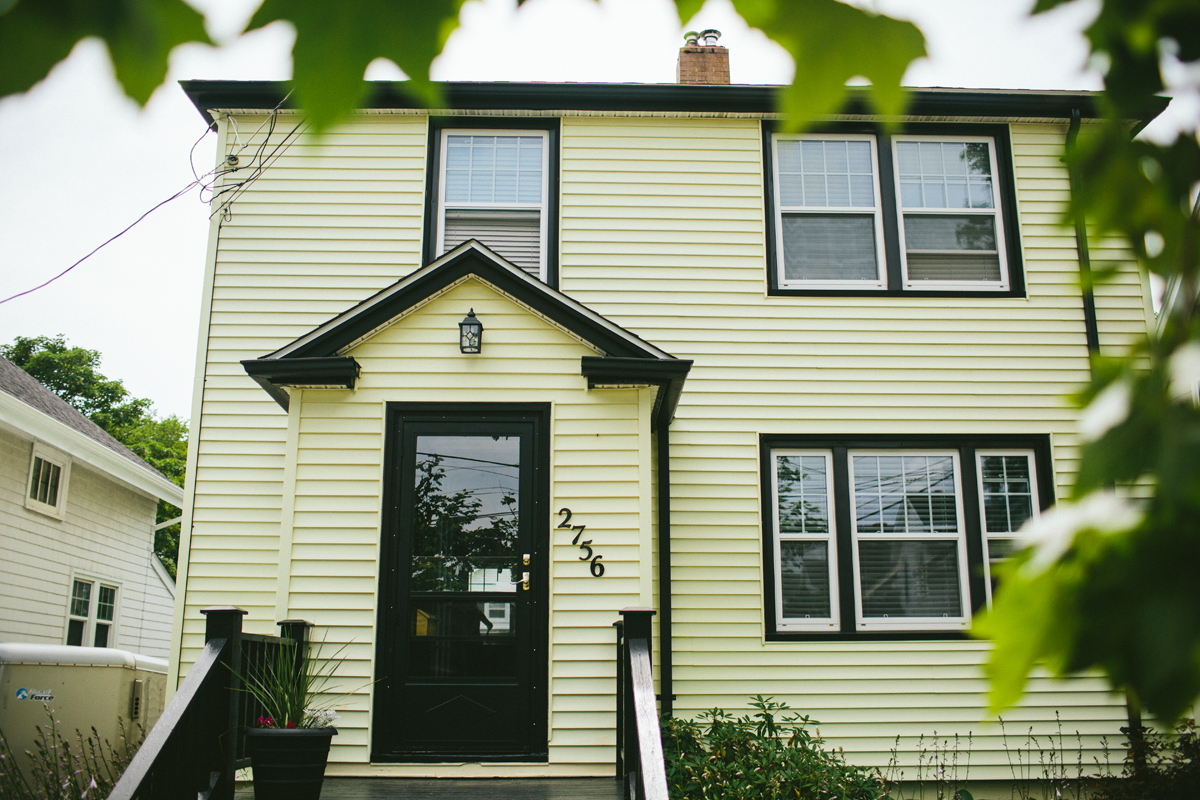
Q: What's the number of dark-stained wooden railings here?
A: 2